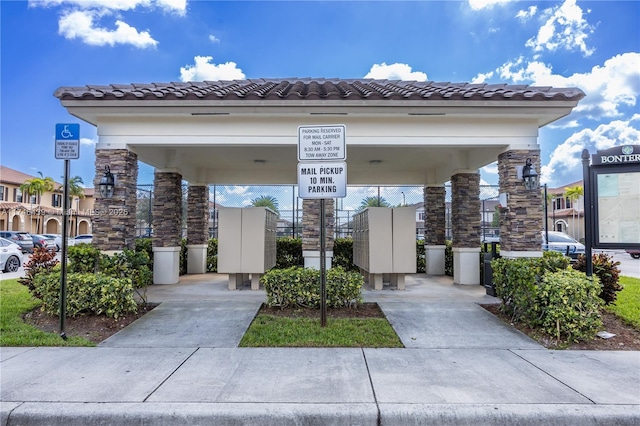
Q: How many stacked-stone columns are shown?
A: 7